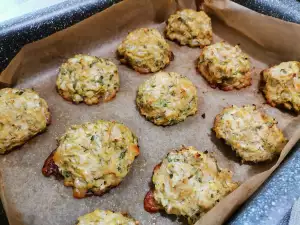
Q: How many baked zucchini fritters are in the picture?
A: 11